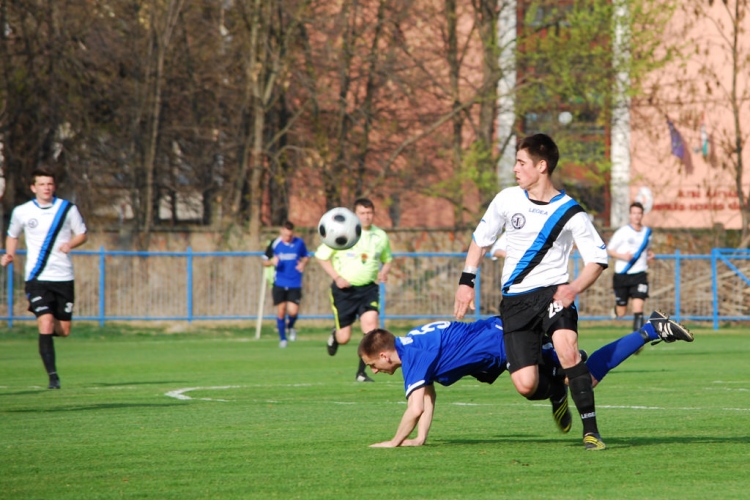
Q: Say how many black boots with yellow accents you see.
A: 2